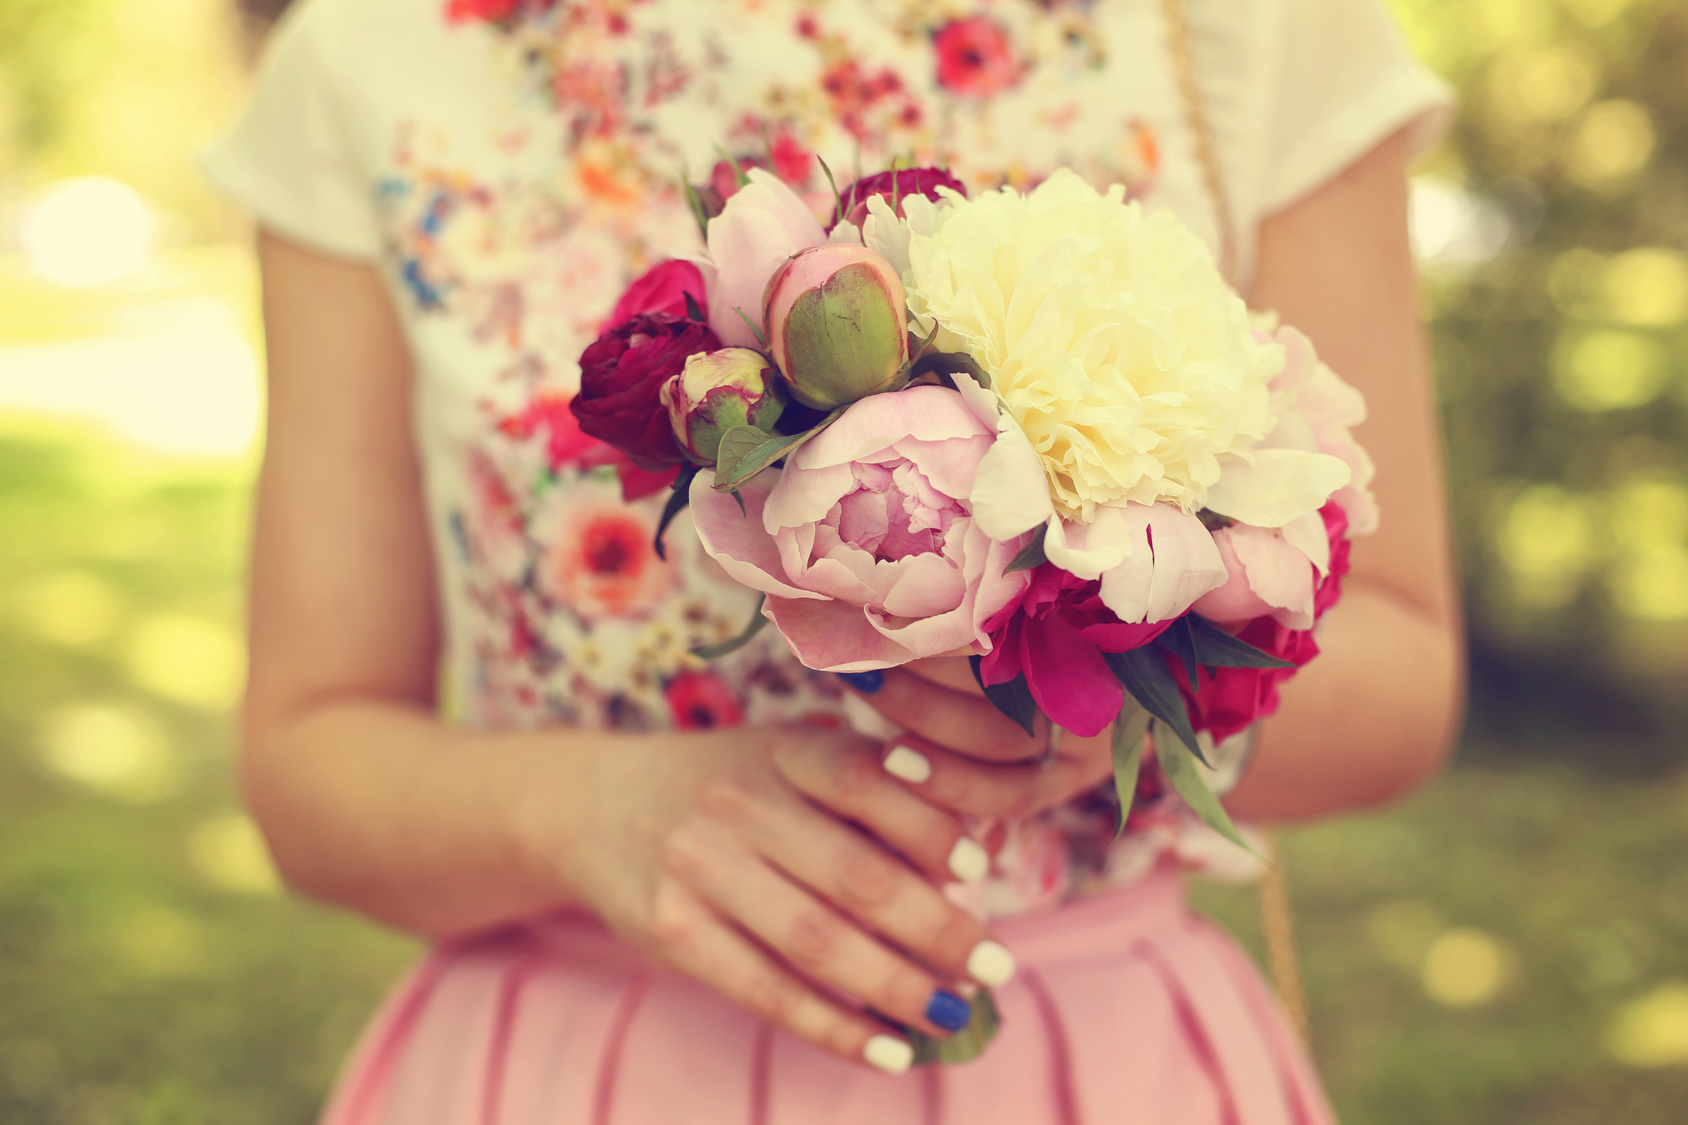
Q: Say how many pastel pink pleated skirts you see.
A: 1